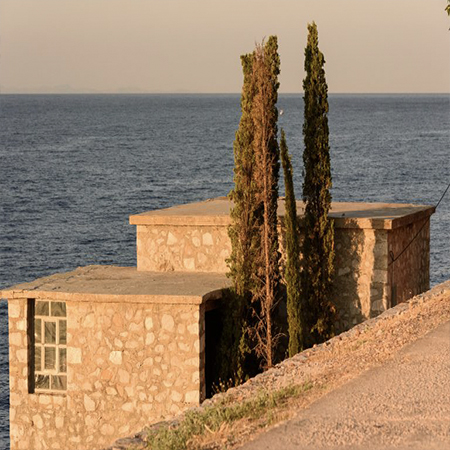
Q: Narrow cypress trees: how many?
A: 4